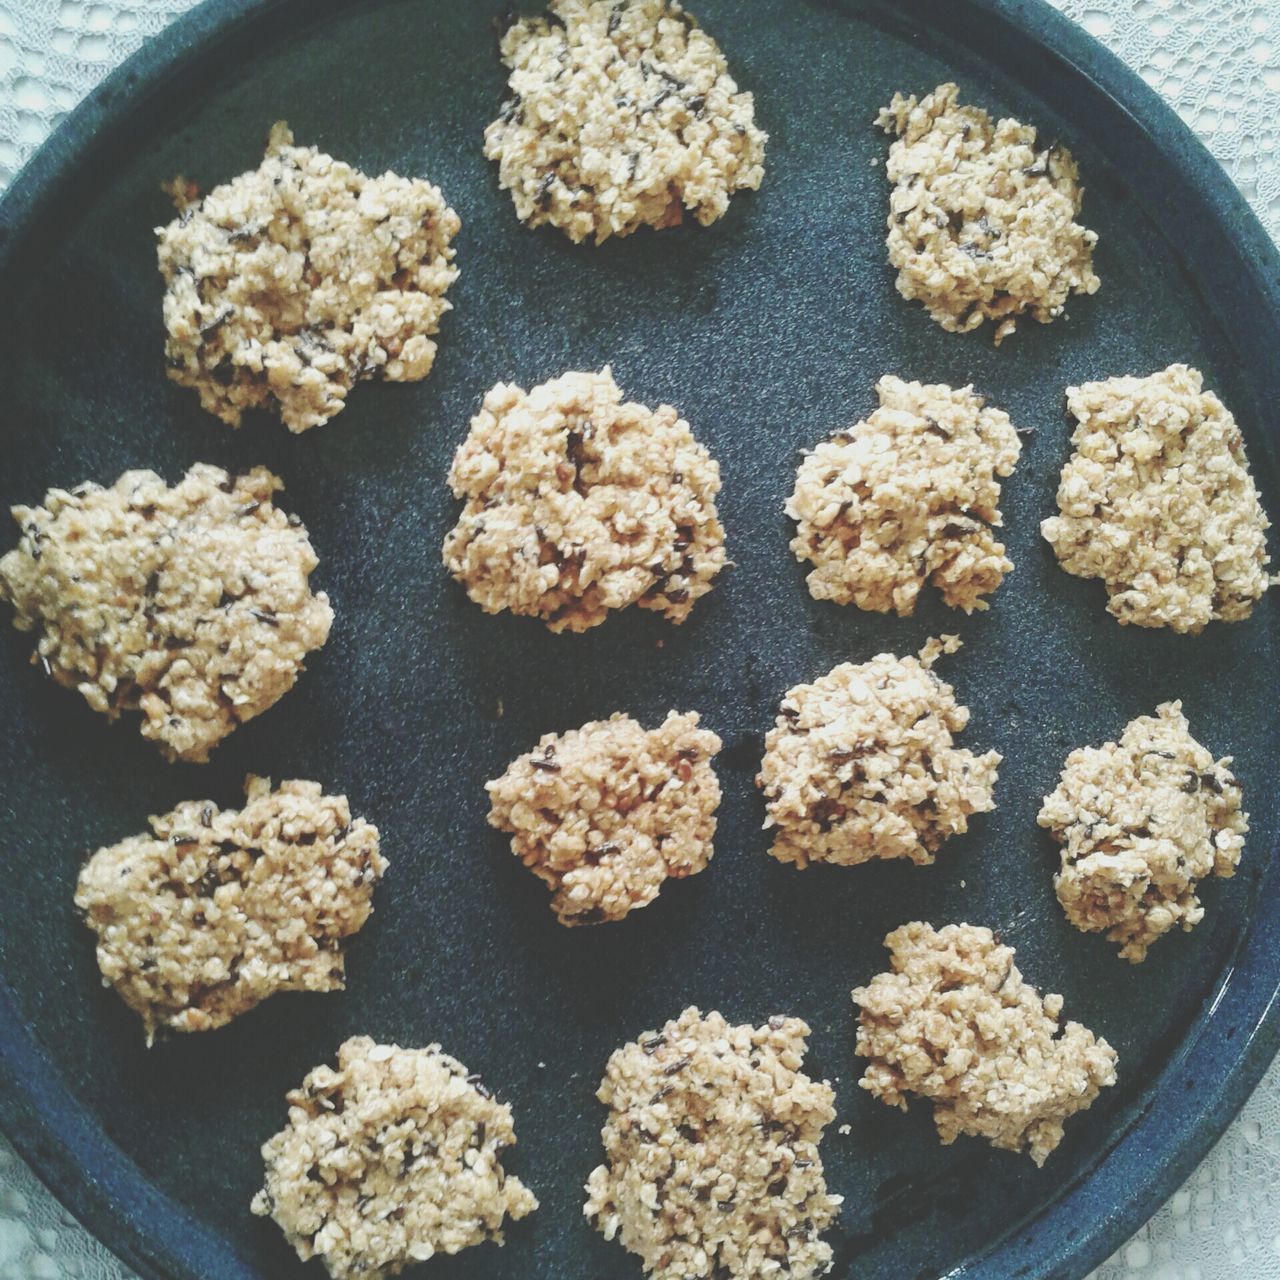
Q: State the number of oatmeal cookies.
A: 14